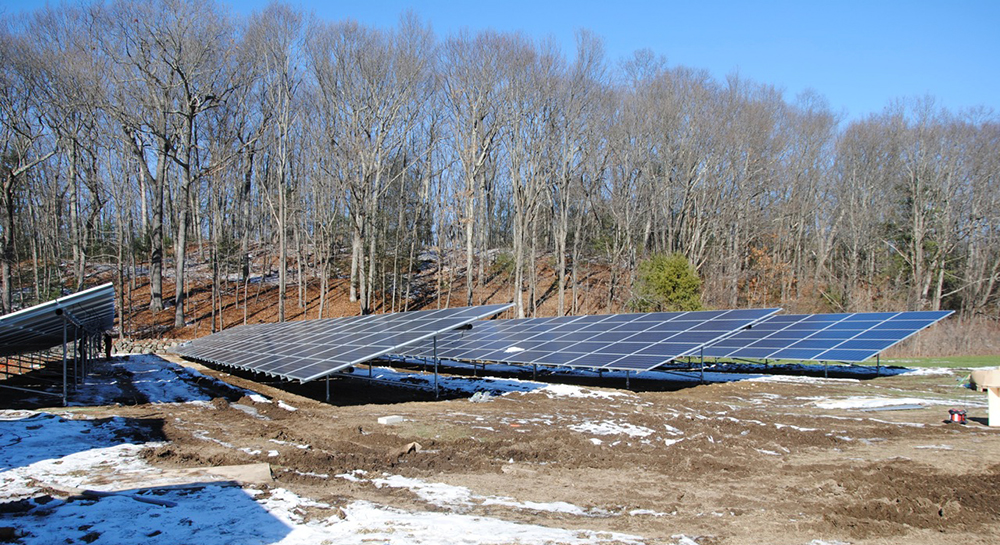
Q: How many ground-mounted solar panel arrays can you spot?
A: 4